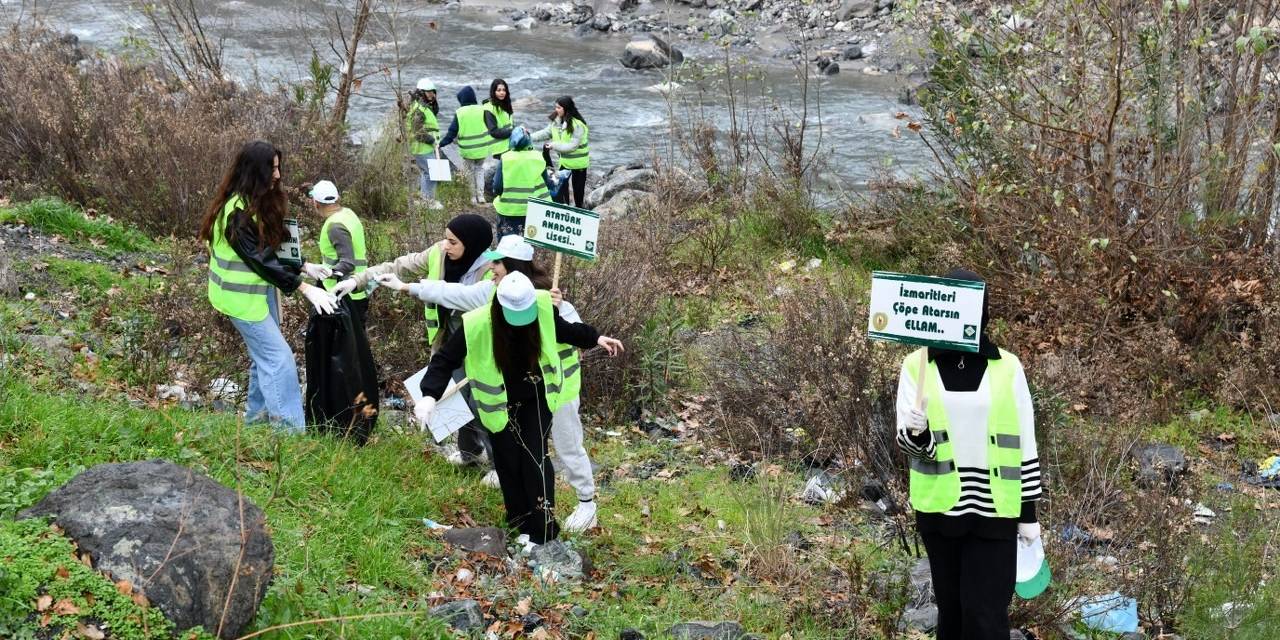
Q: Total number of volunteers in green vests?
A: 11